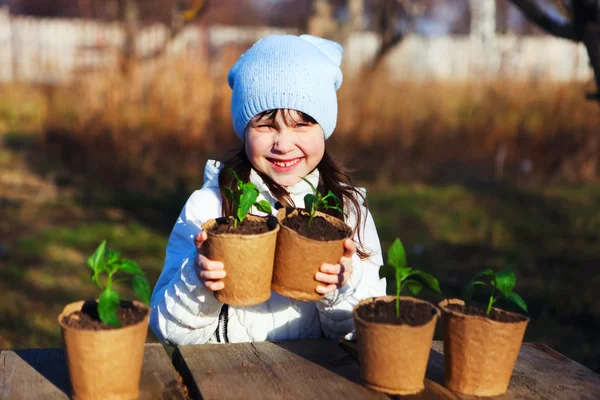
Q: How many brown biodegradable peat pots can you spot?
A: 5